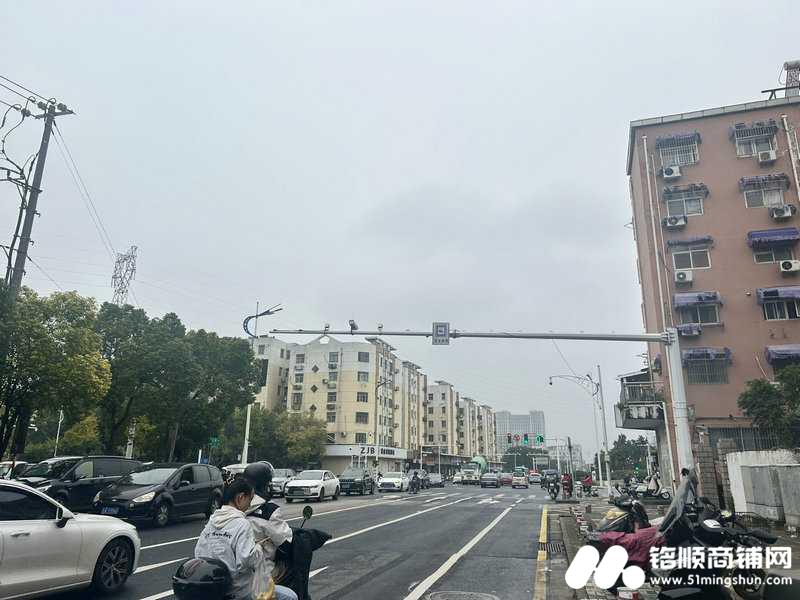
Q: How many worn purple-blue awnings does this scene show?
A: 10